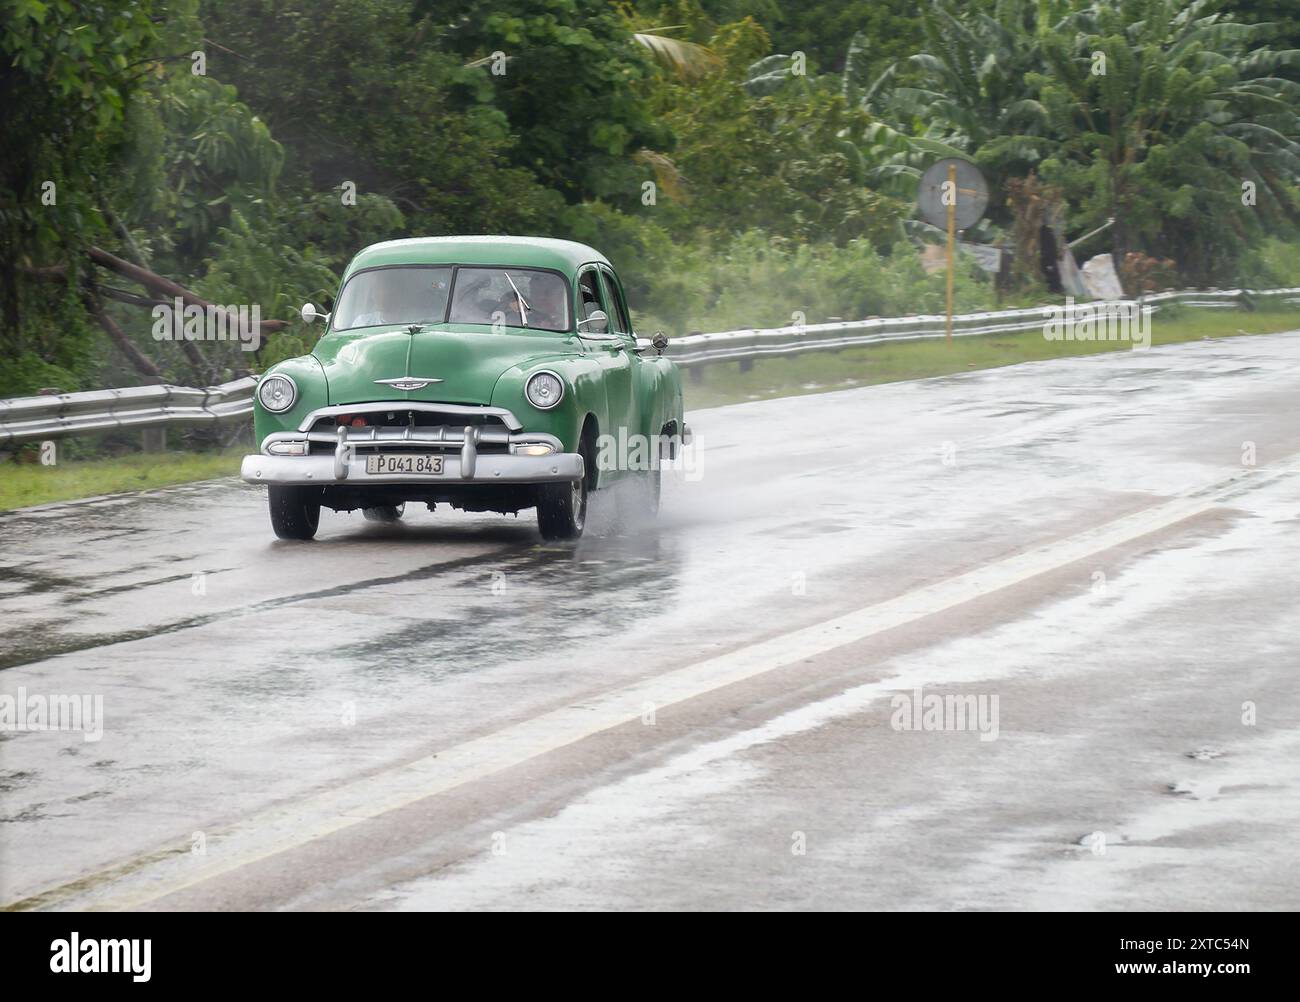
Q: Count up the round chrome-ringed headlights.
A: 2